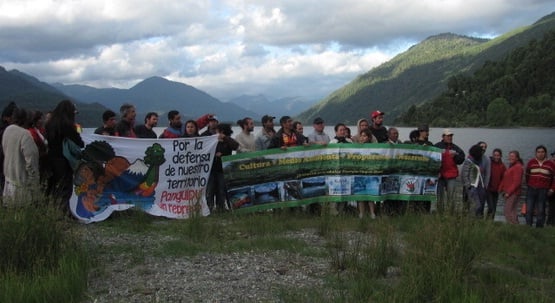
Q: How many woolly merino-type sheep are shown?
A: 0